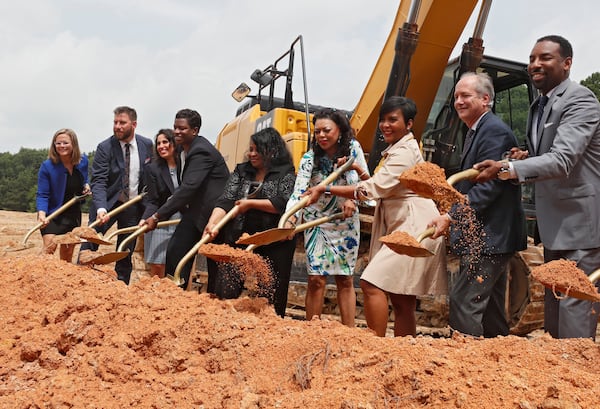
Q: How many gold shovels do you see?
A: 10